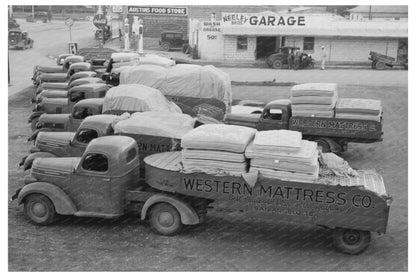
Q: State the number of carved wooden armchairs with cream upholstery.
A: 0